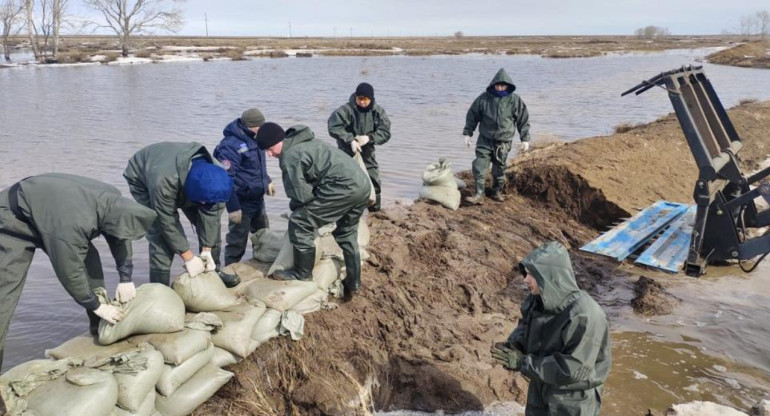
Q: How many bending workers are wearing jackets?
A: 4